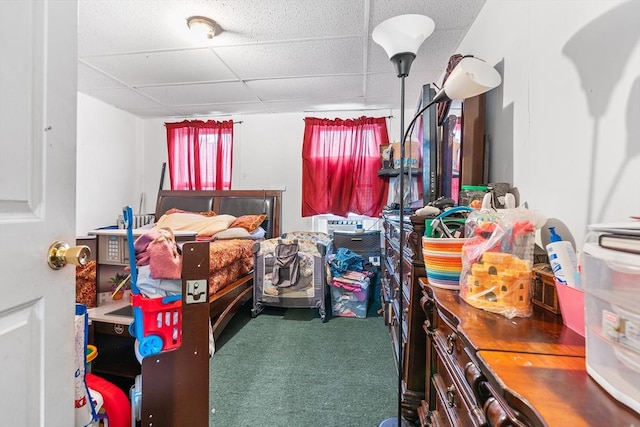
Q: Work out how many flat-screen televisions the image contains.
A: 1